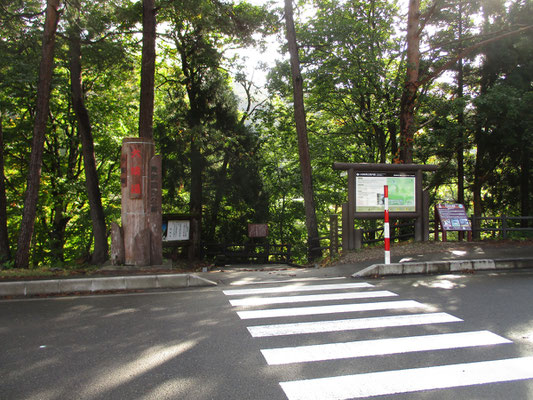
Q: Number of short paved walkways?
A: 1